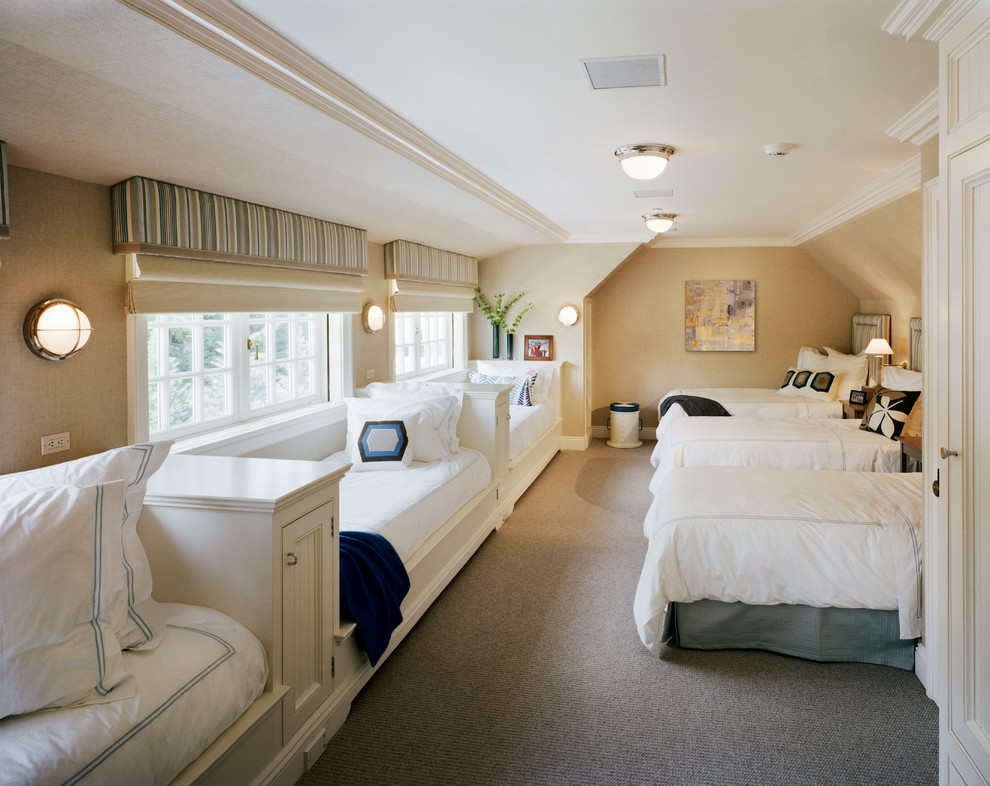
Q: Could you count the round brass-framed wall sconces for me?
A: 3